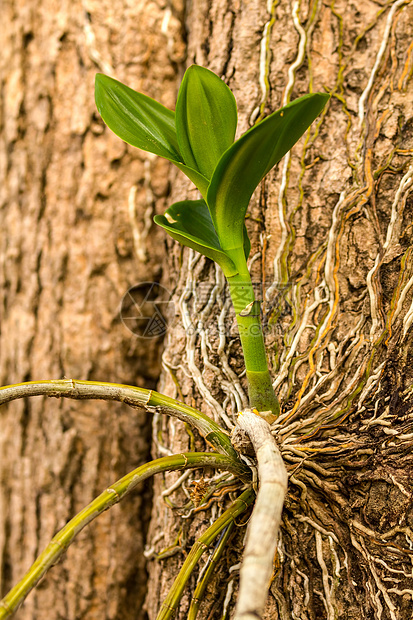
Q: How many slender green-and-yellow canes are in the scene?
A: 4